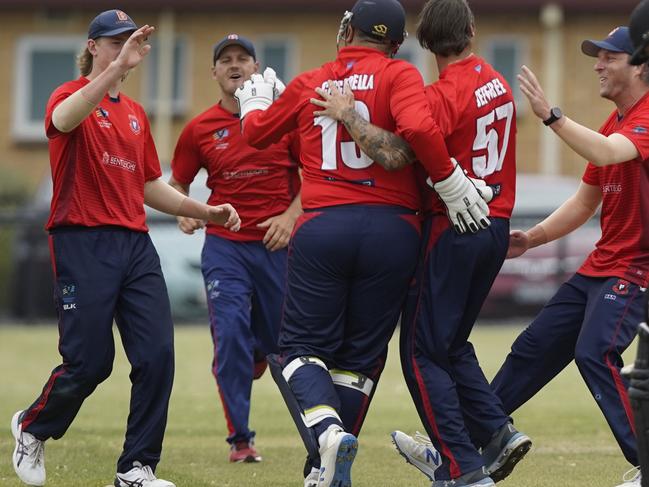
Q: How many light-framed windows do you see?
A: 5